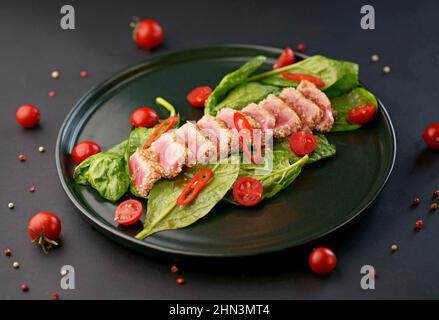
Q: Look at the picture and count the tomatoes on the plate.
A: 8